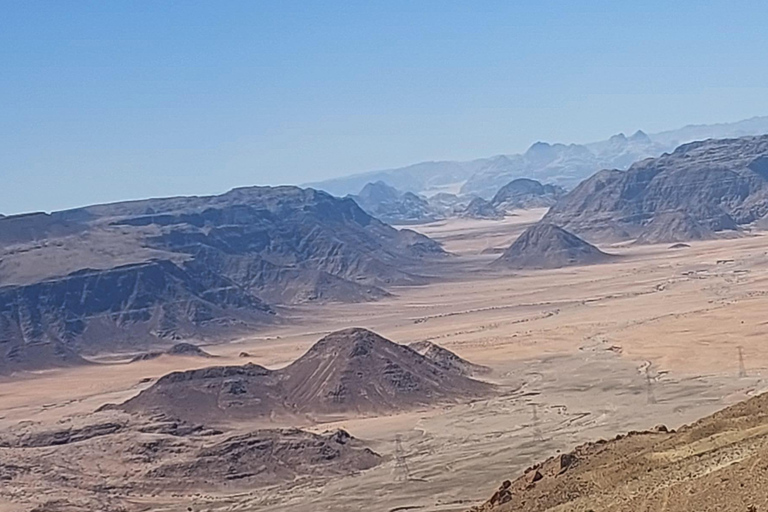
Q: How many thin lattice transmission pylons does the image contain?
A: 4